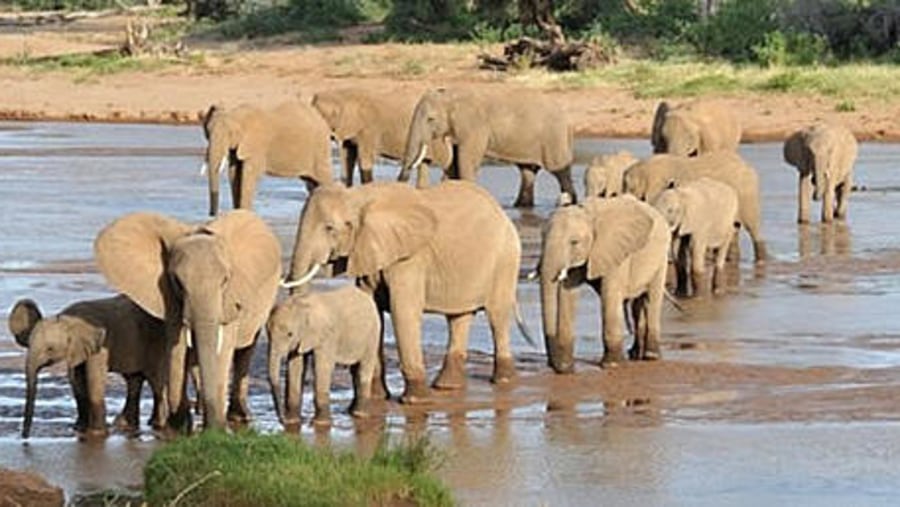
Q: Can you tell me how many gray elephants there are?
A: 13